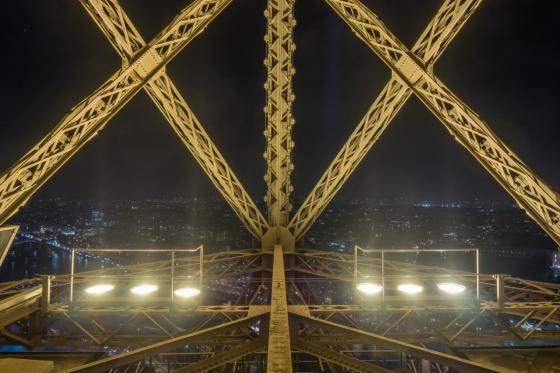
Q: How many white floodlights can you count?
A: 6